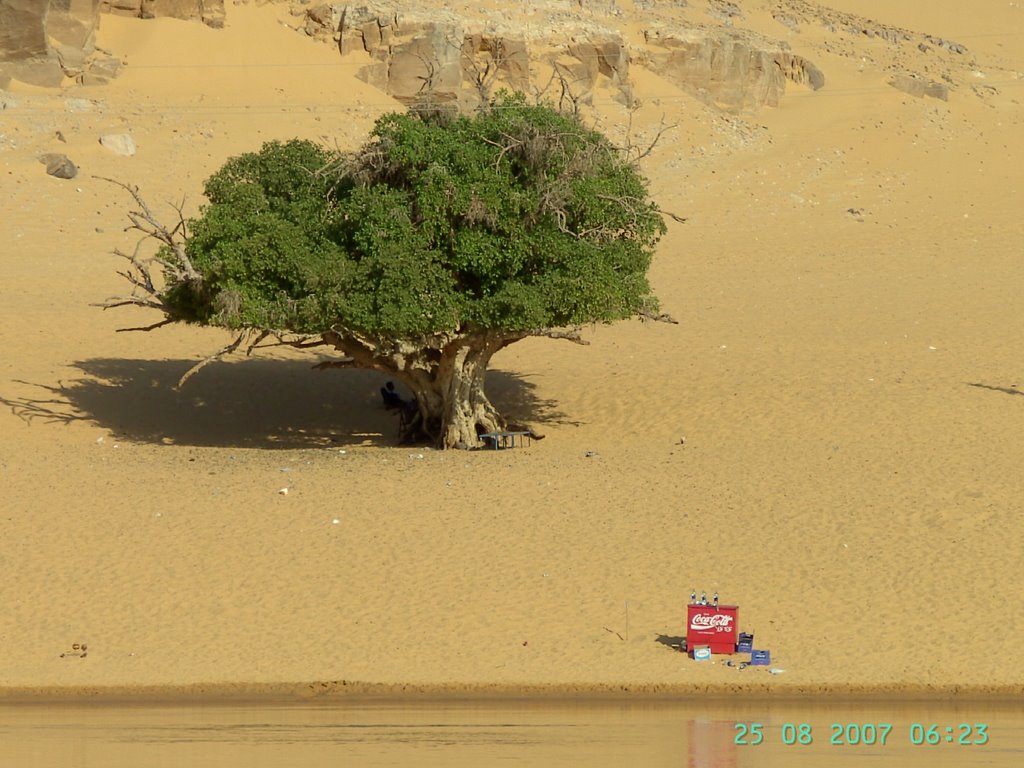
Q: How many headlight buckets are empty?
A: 0